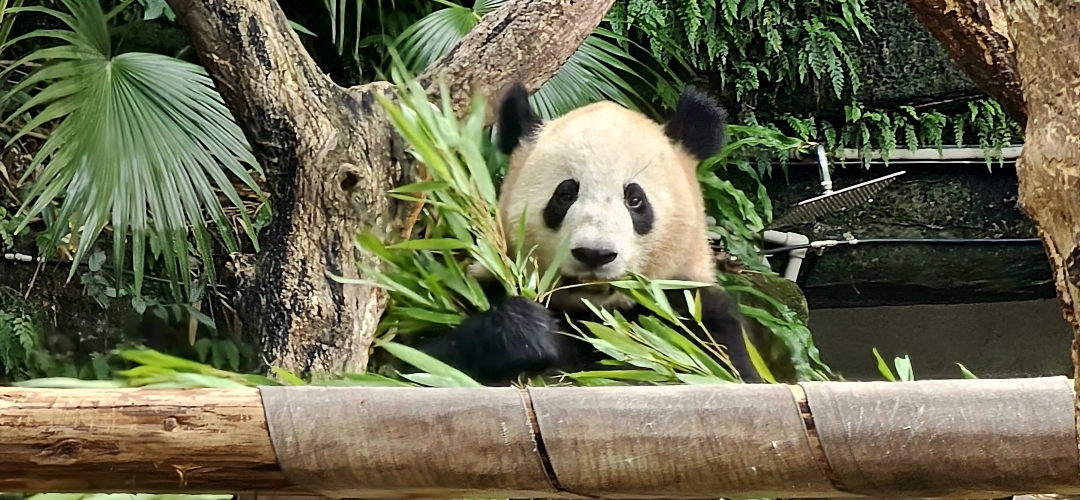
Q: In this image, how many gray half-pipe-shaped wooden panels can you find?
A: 3